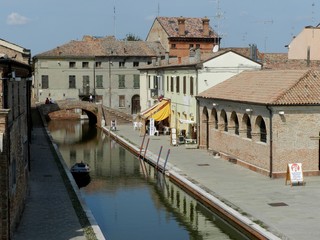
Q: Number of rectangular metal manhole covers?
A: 2